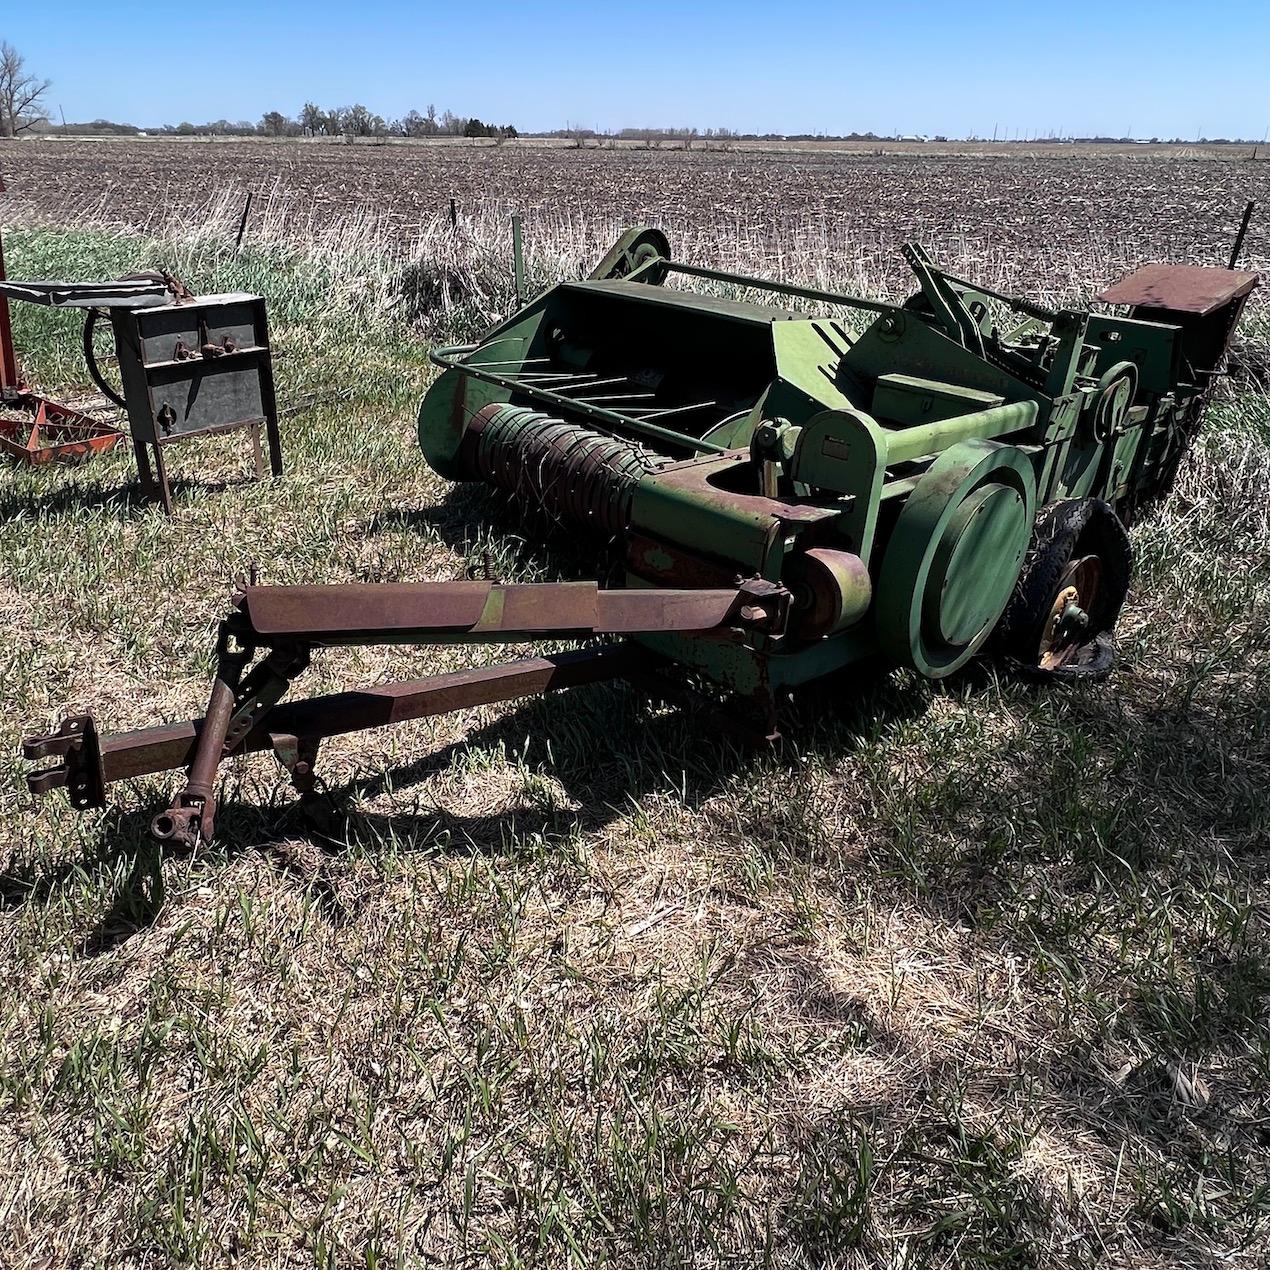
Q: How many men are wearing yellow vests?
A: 0